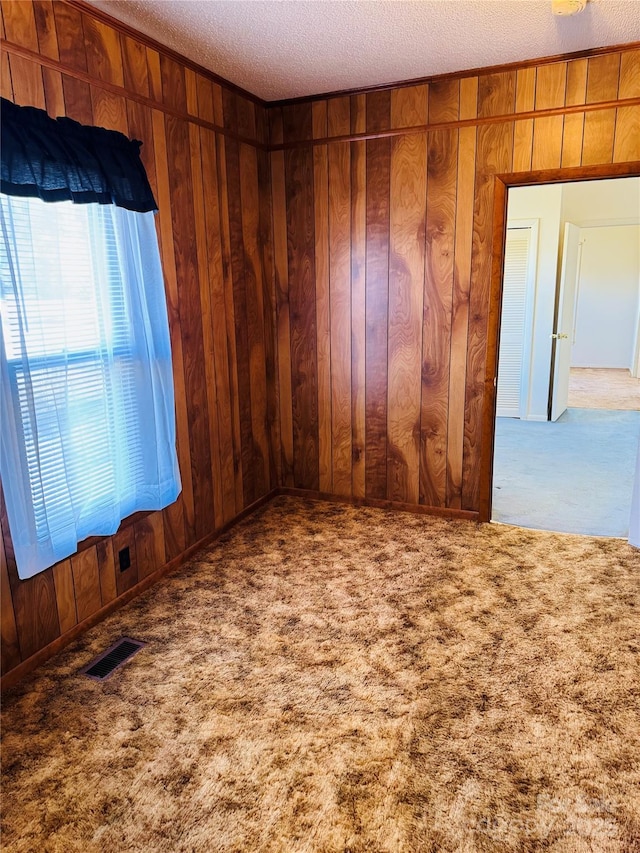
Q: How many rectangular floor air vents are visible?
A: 1